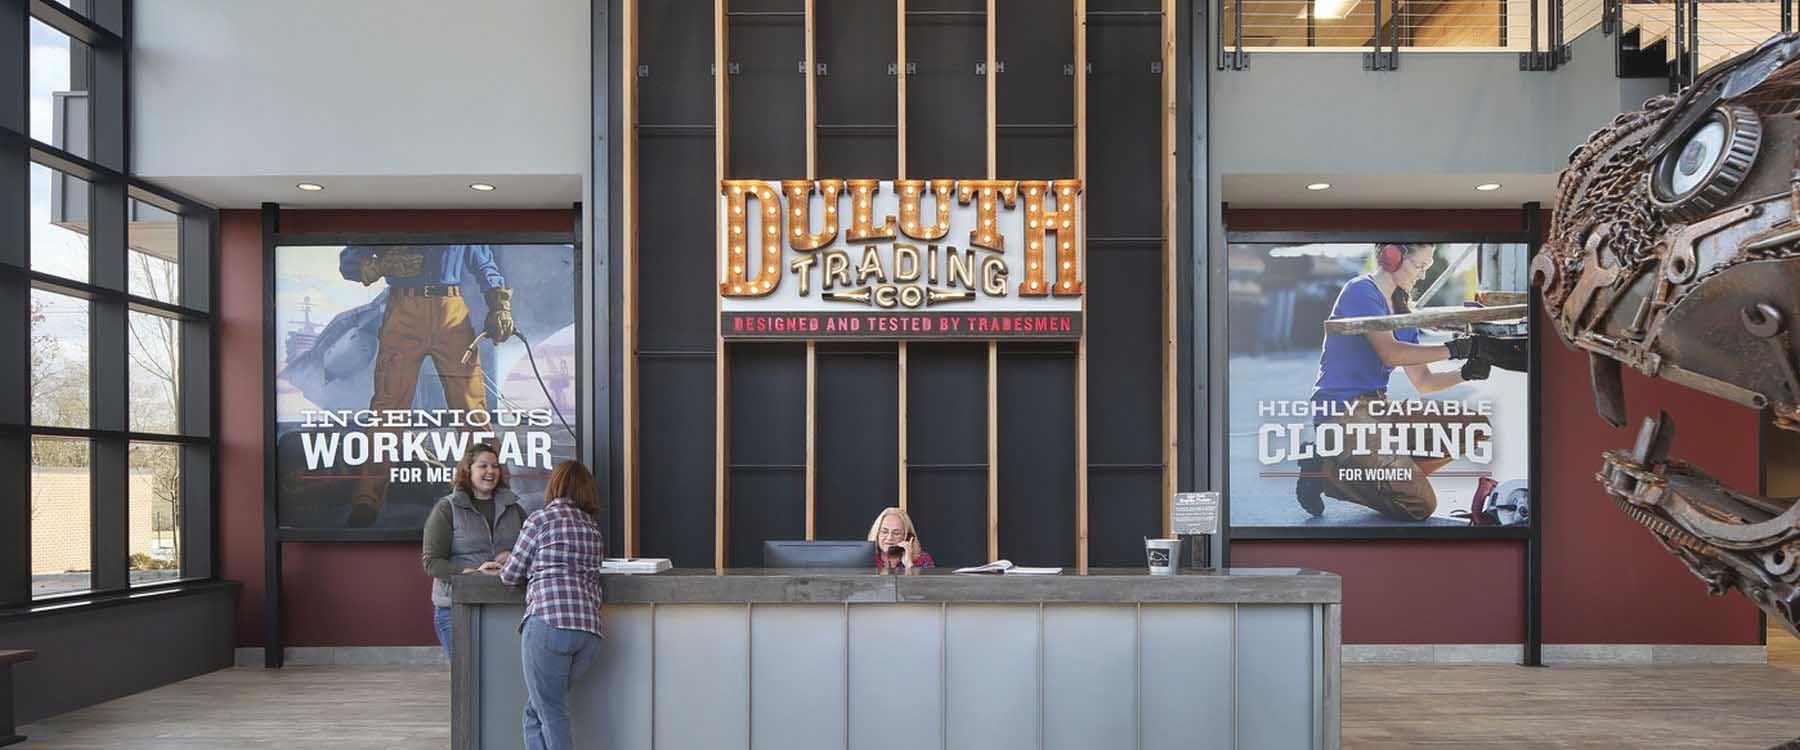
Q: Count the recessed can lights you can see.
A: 4